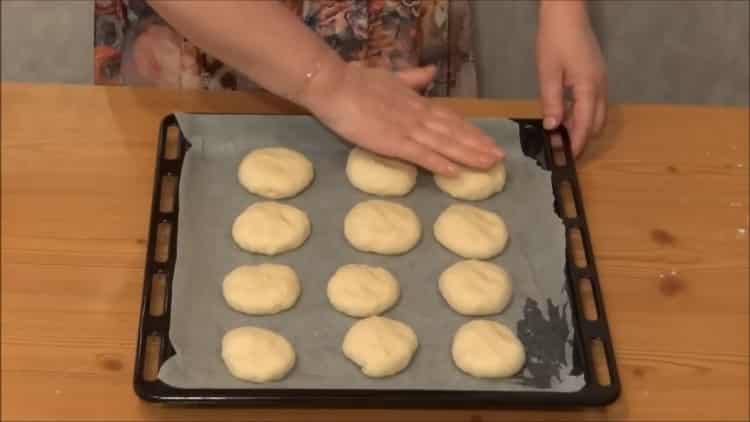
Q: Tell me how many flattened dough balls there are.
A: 12